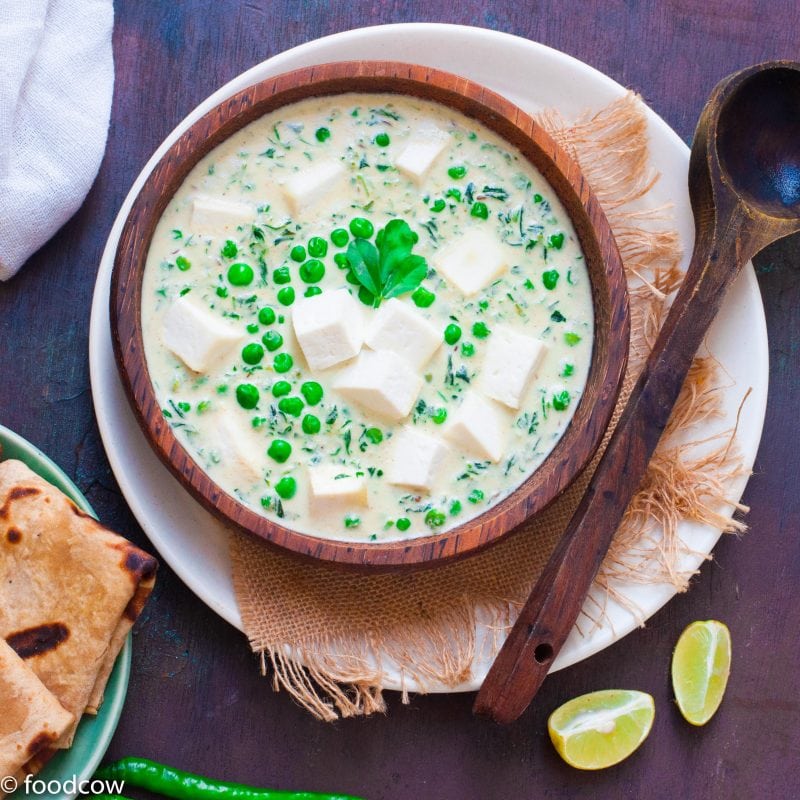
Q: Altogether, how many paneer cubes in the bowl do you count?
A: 13